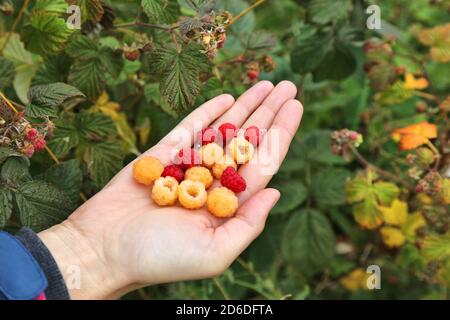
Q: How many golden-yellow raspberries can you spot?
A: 8